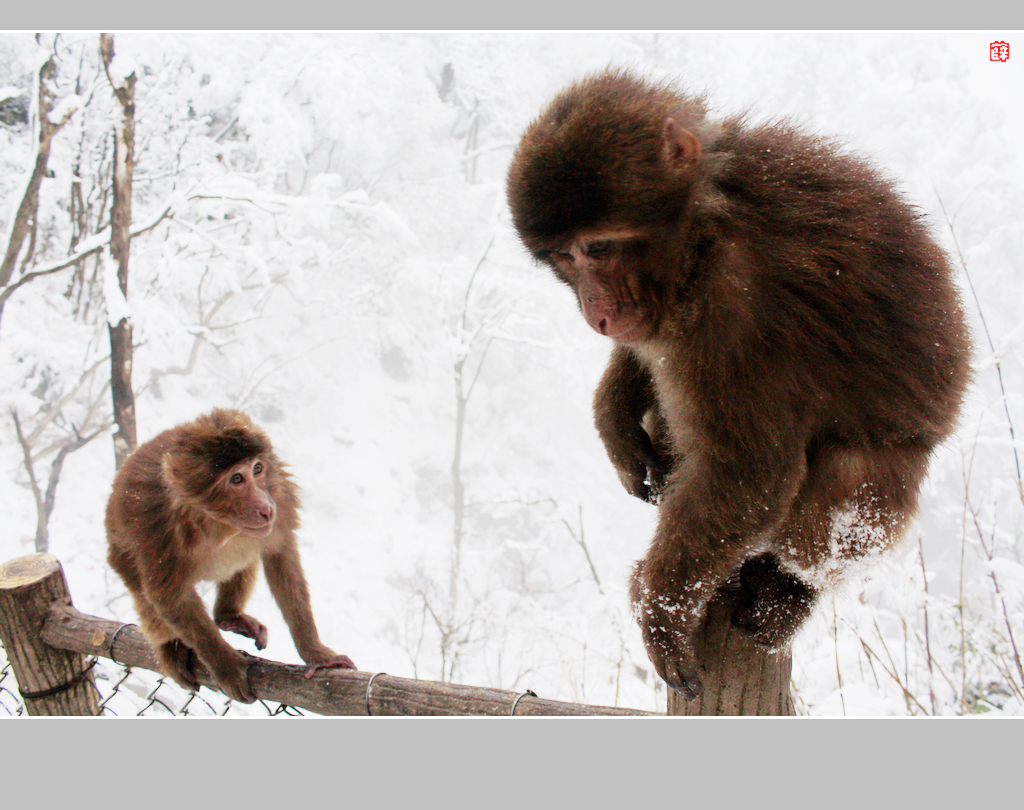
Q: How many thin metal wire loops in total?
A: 3